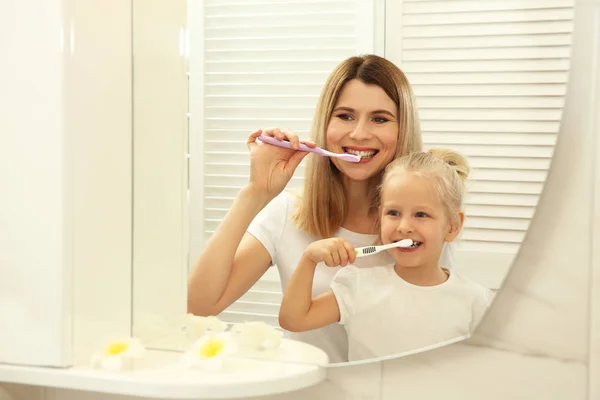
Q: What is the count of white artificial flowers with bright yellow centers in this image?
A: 2